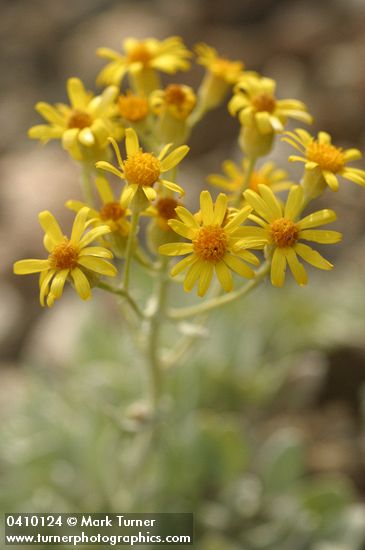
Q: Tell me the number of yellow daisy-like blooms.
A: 14